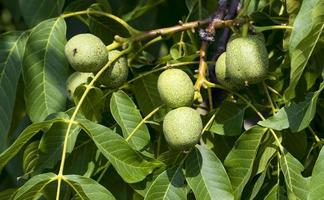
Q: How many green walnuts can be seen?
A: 7